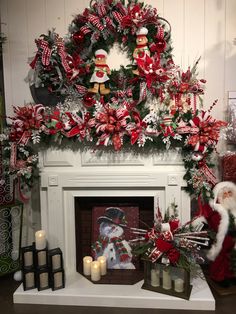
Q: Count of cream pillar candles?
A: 13